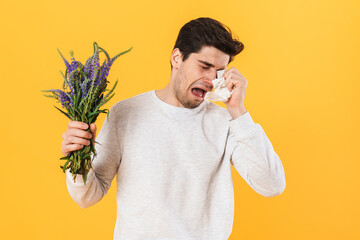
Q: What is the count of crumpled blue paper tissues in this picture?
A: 0